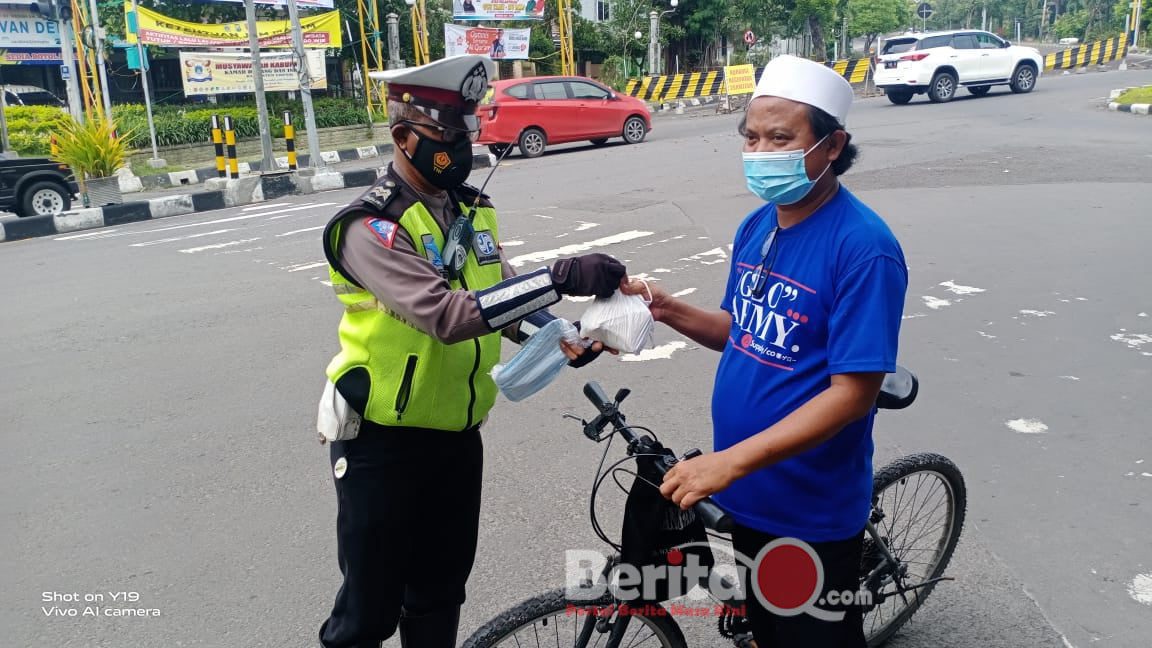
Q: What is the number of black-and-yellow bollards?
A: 3